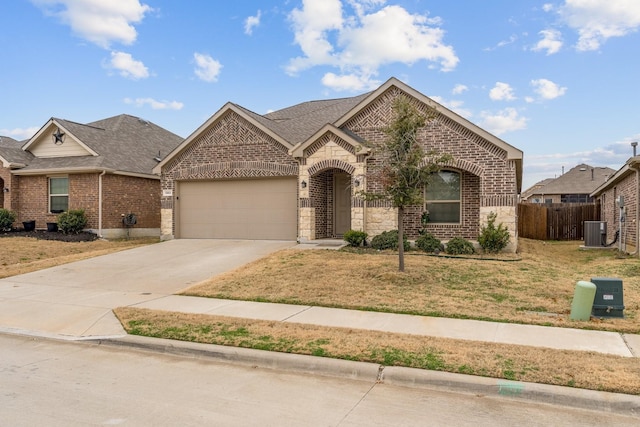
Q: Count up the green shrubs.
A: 7